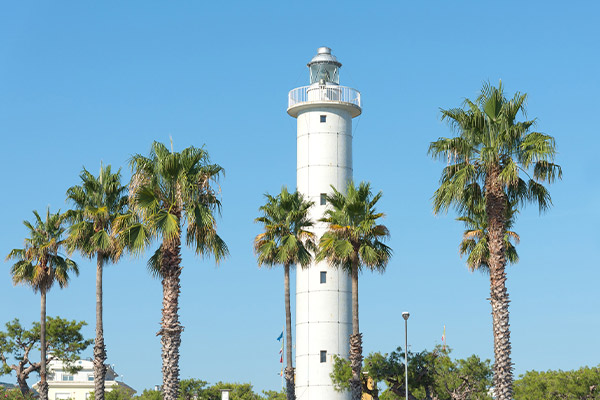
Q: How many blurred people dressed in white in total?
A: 0